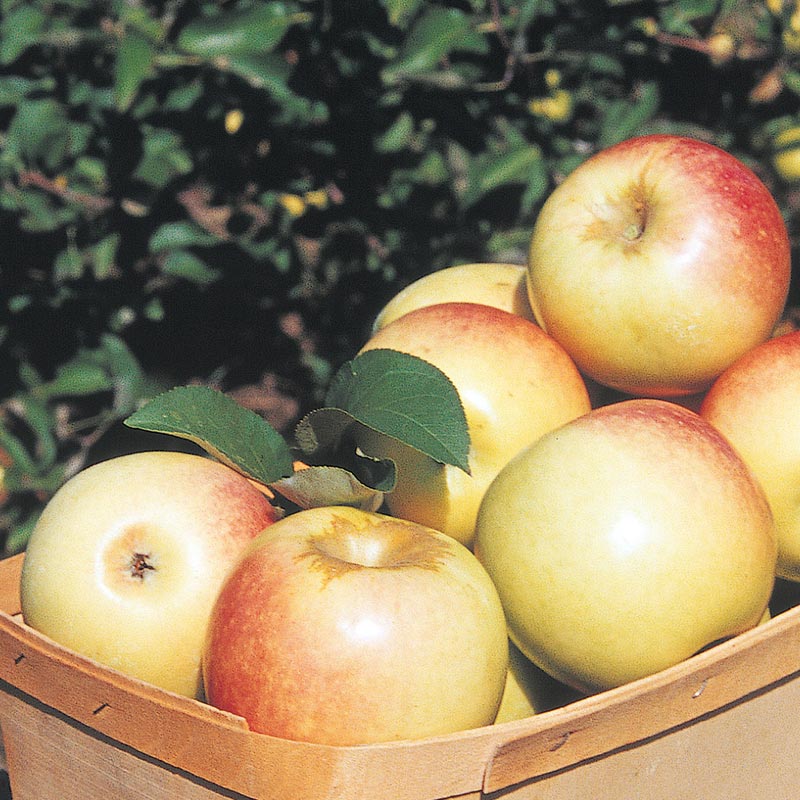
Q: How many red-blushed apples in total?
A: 6